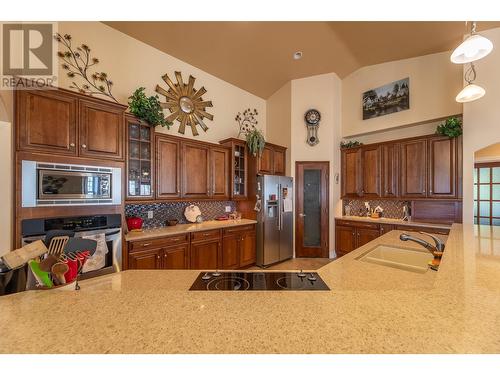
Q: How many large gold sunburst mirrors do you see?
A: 1